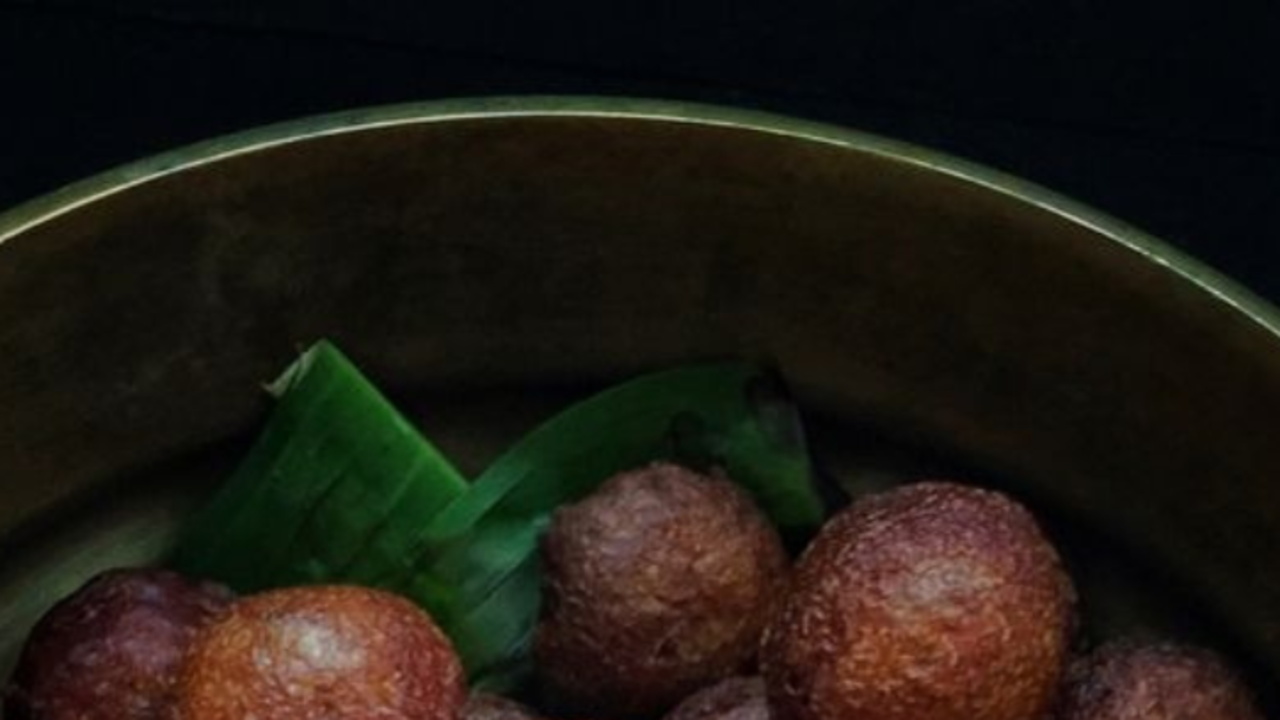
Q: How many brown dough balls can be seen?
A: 7